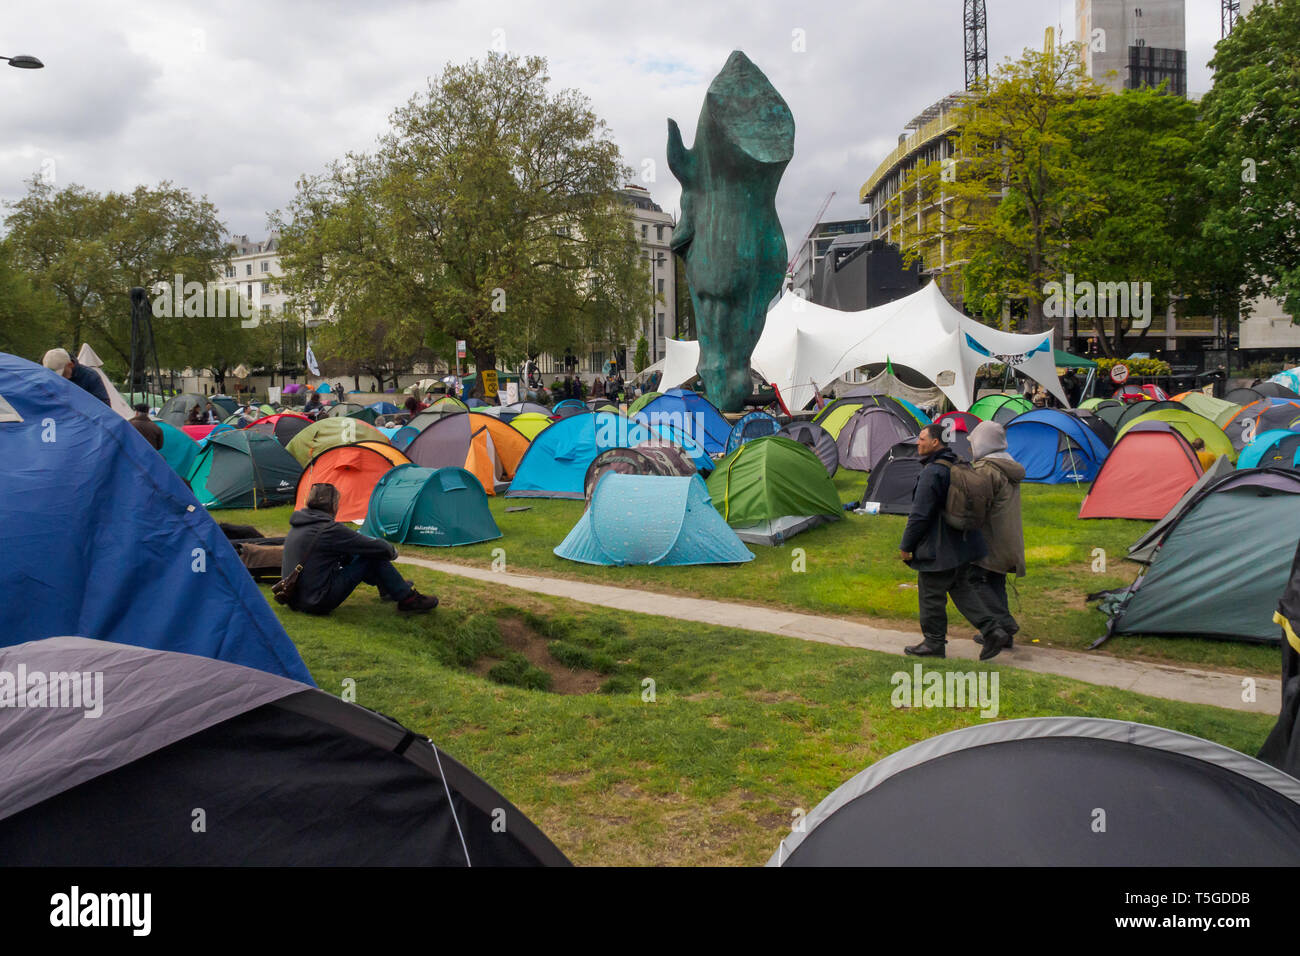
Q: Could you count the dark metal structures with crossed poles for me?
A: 2